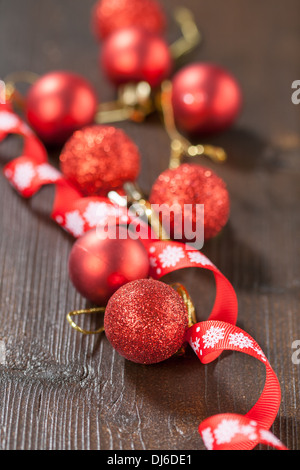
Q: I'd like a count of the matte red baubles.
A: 4